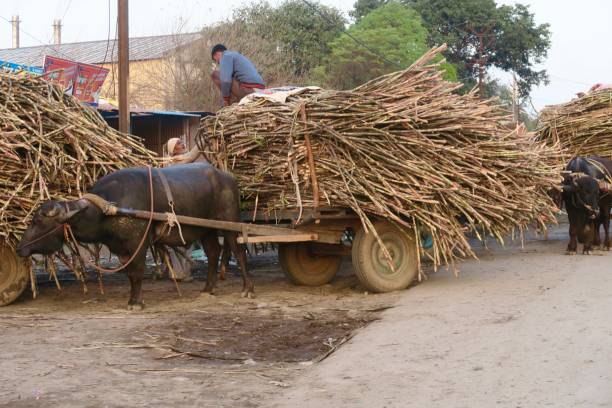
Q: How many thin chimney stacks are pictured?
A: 2